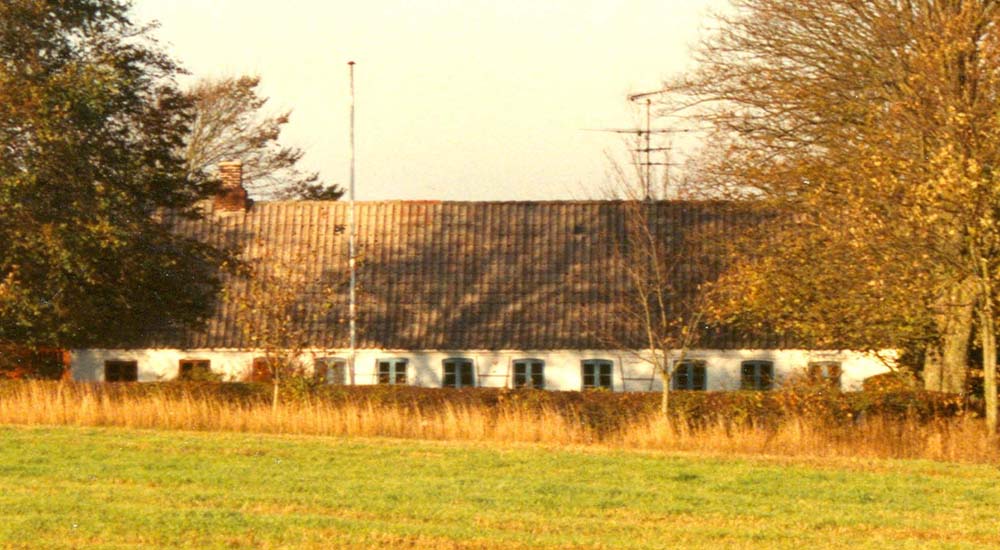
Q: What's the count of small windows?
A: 11